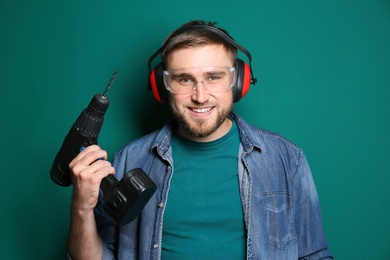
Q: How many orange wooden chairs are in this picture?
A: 0